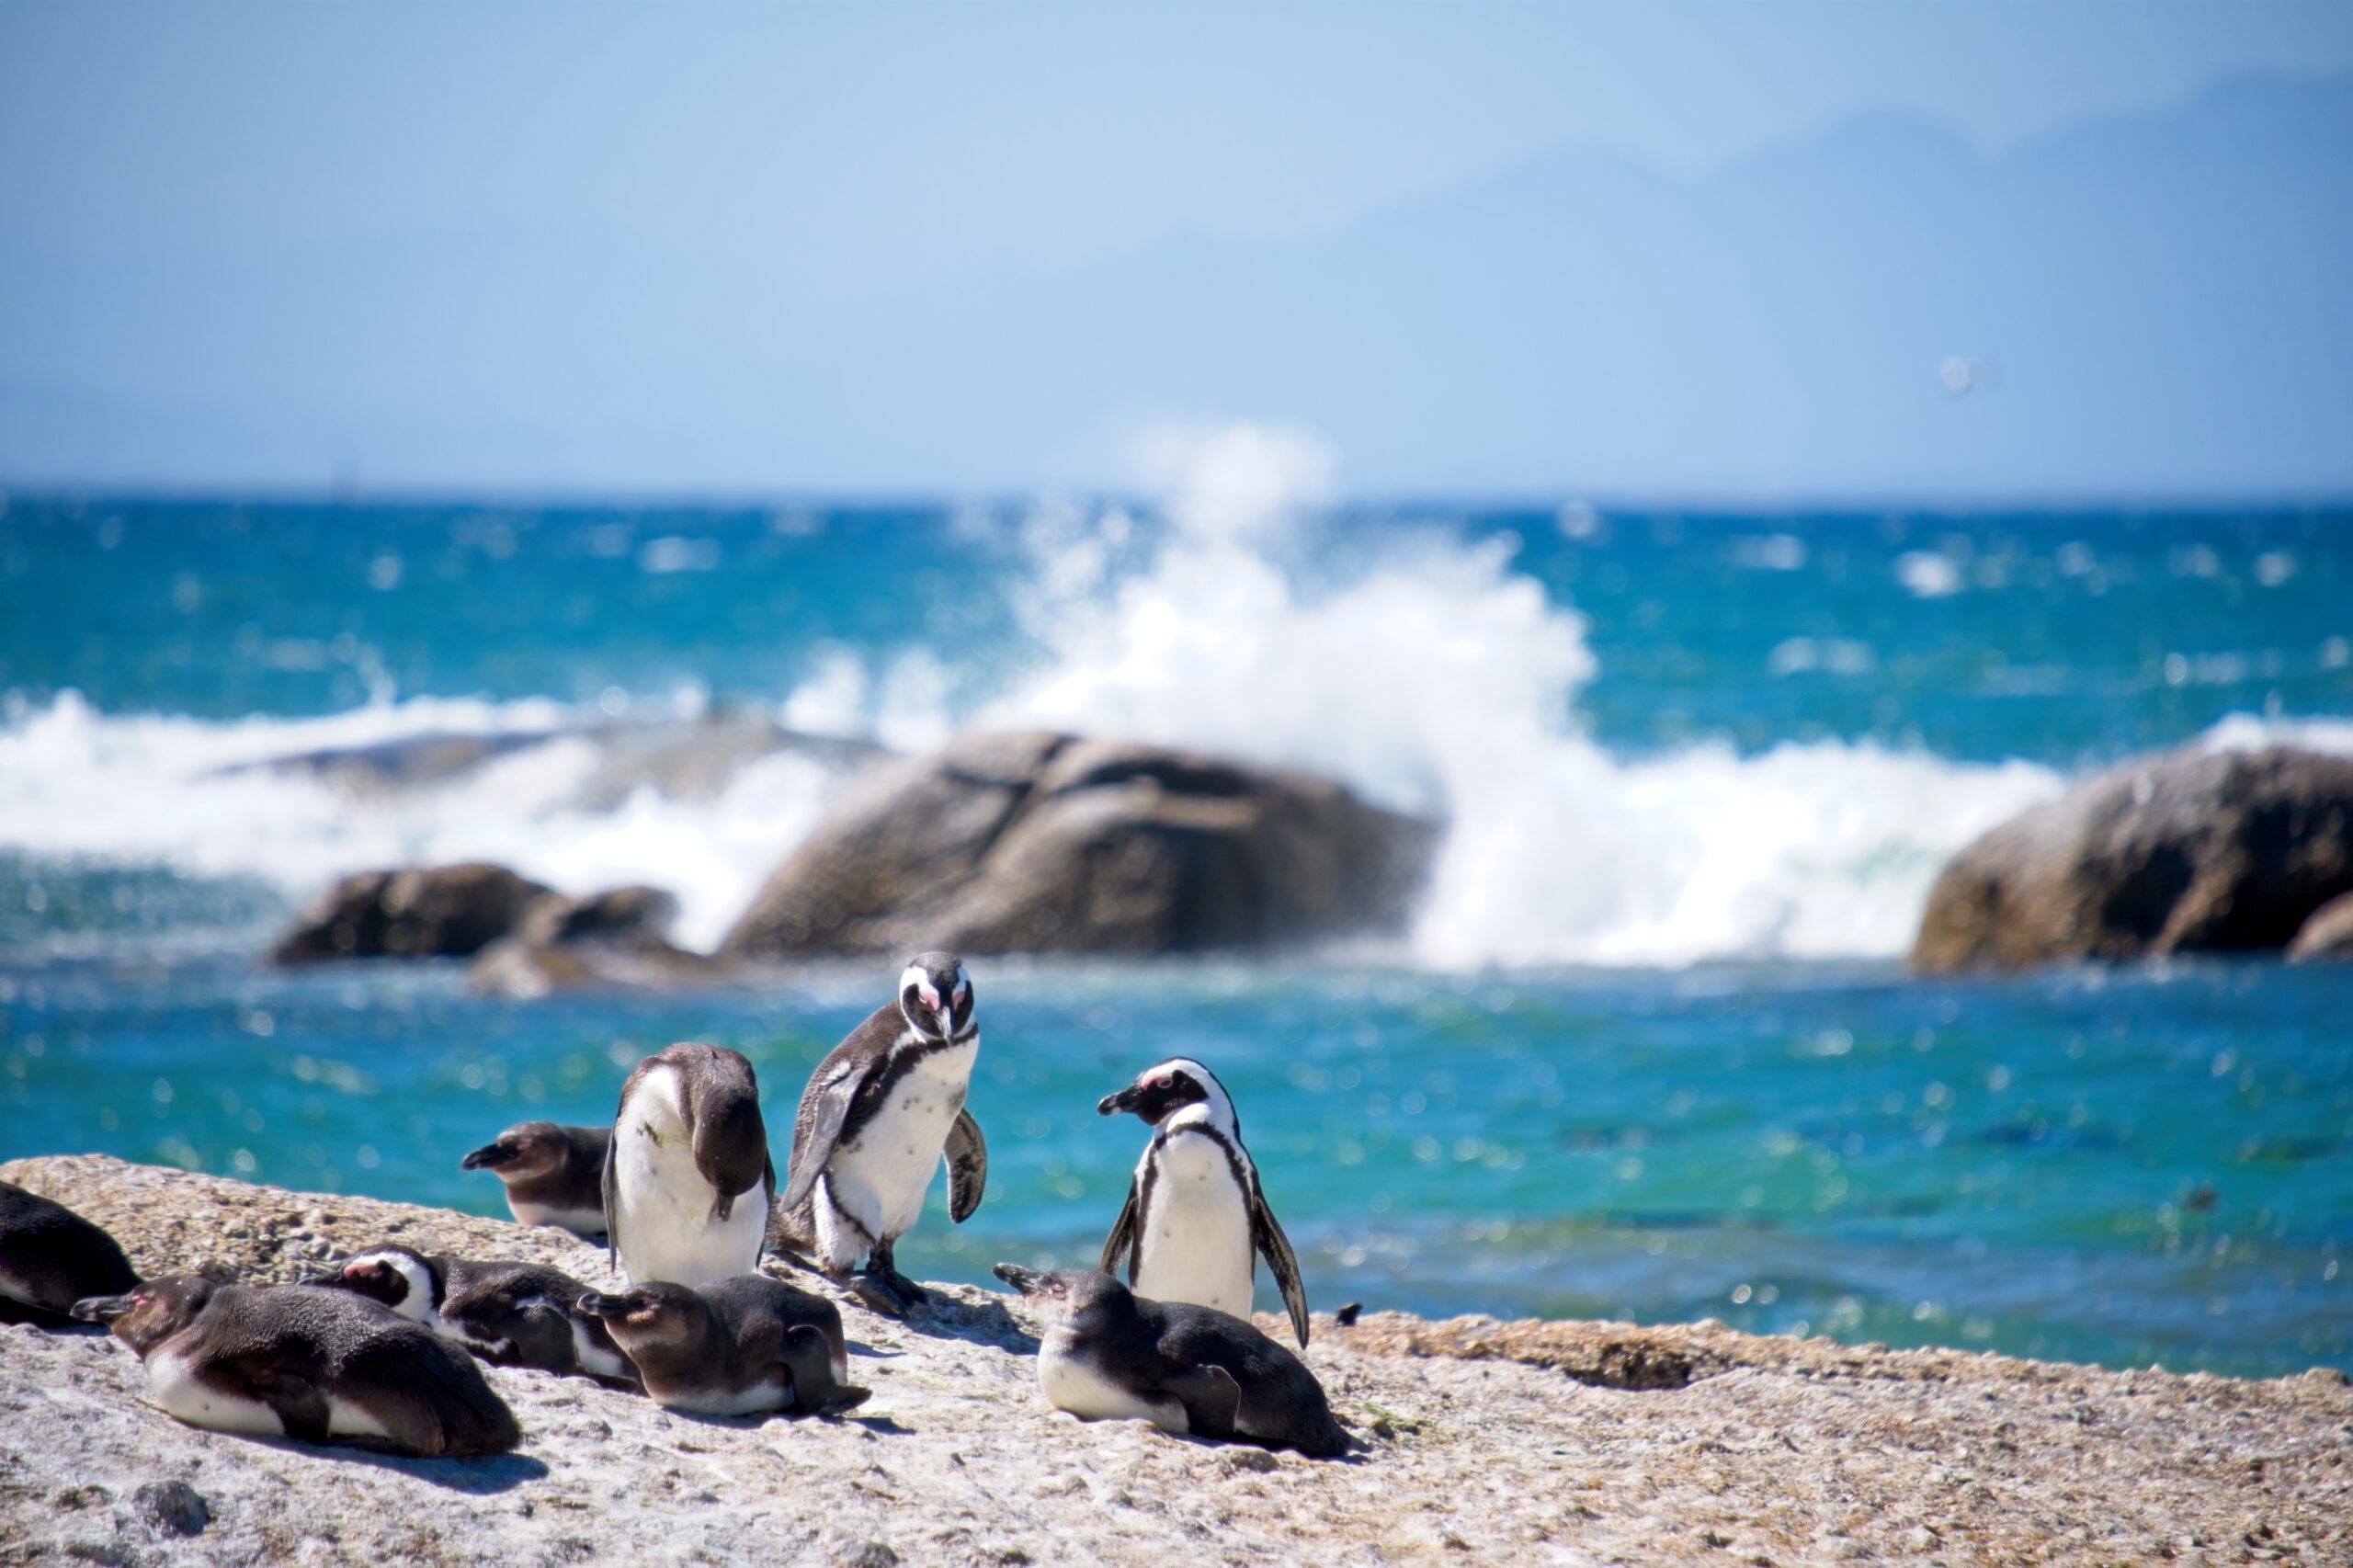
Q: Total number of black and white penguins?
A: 9